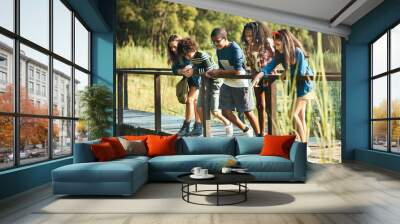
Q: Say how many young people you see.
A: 5